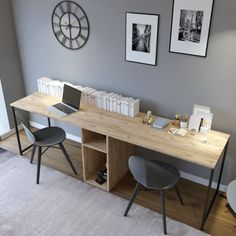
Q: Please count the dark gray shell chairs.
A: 2